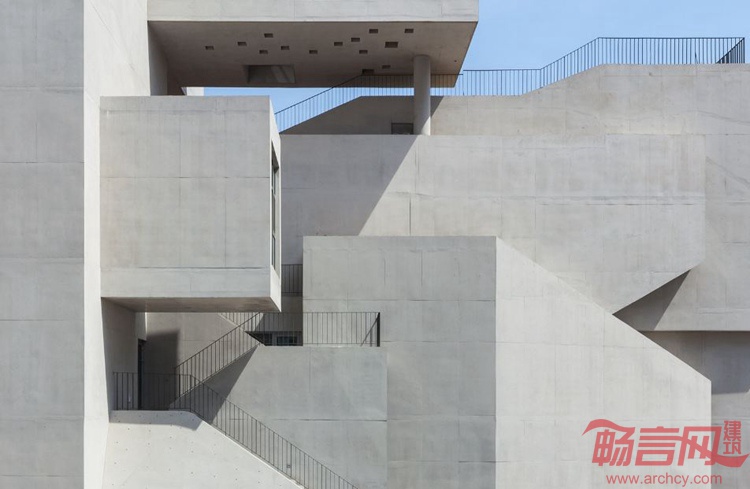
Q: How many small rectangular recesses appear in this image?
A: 14